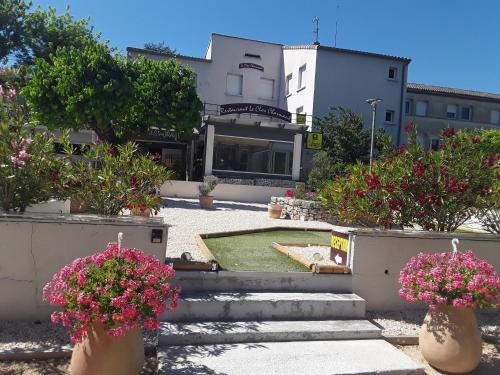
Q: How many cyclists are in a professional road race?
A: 0